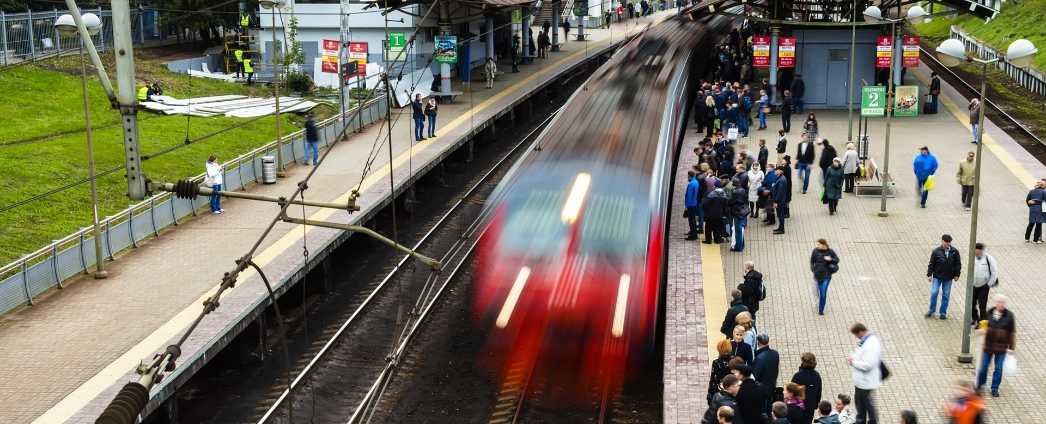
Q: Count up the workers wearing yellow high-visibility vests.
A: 4